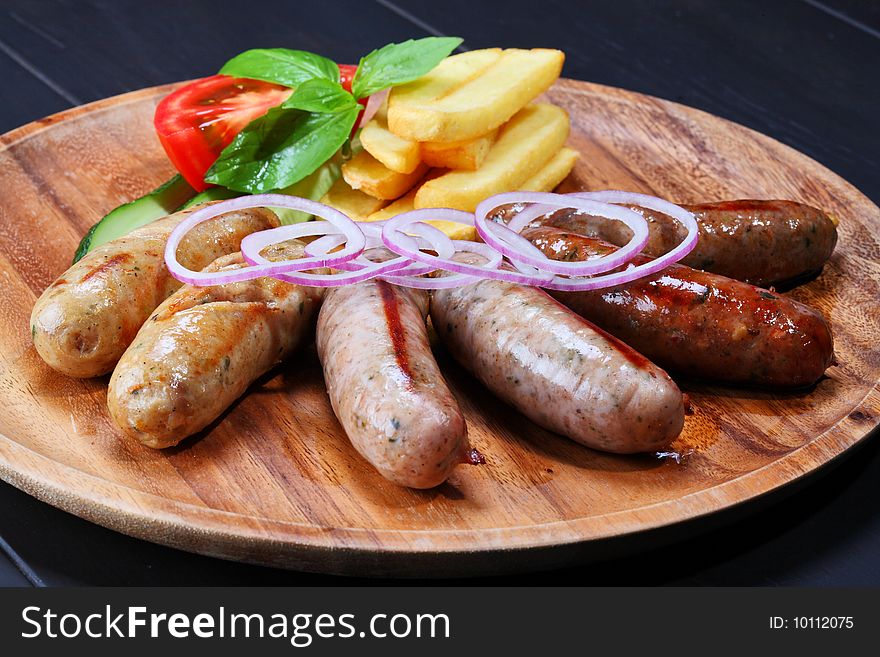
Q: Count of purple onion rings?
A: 7